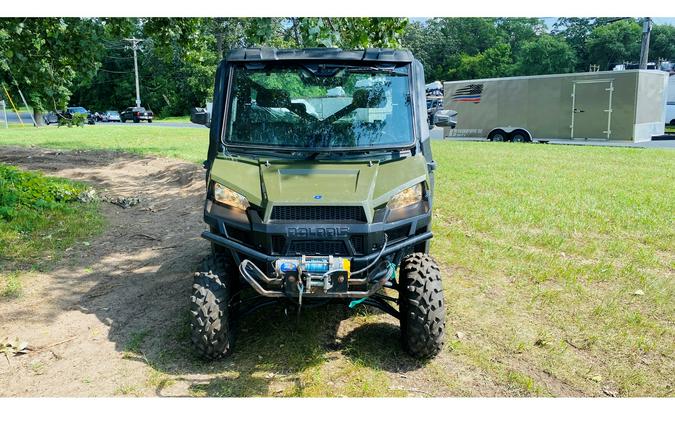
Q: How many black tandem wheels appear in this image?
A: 2